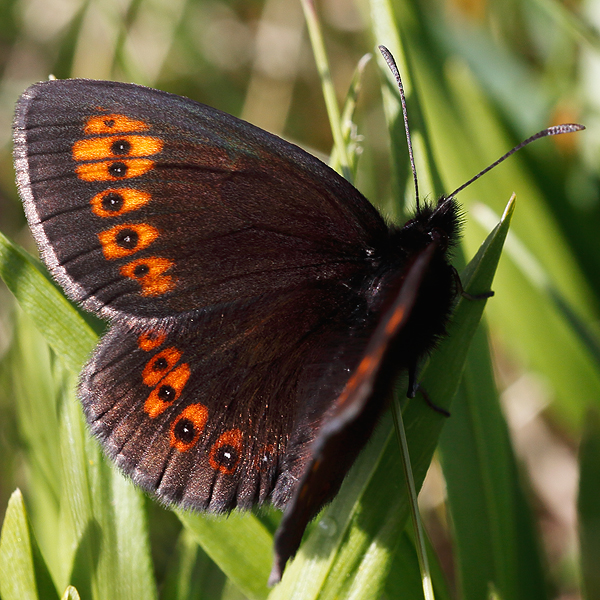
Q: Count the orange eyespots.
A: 11